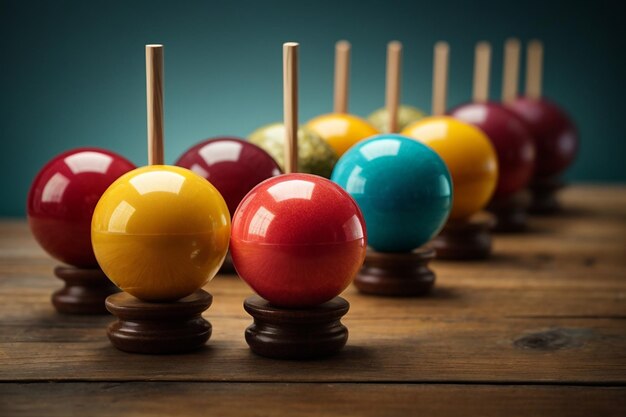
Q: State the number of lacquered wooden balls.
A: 11